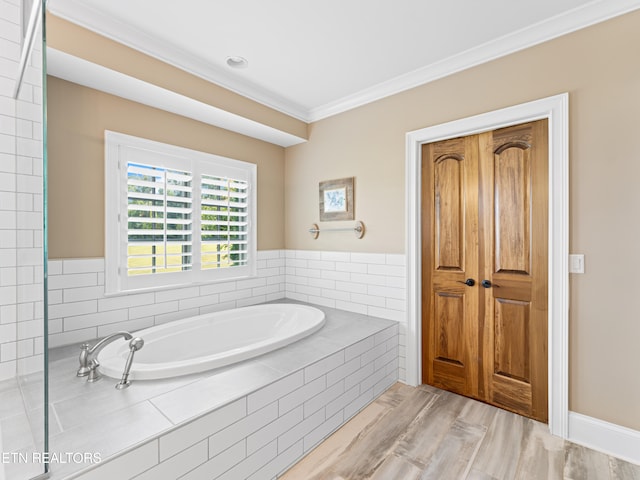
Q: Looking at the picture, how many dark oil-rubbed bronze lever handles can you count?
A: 2